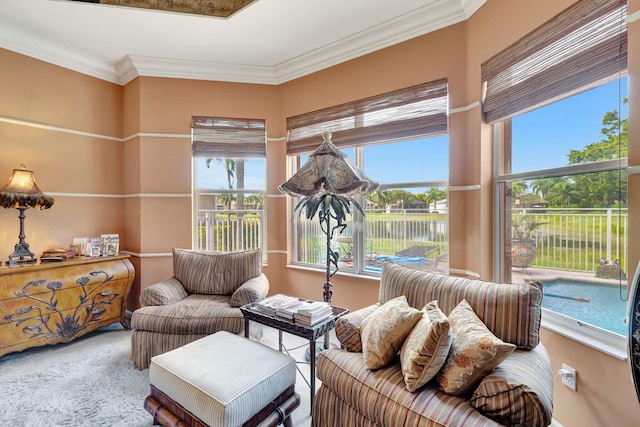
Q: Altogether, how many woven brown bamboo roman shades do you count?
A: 3